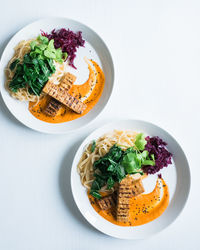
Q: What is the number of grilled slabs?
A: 4